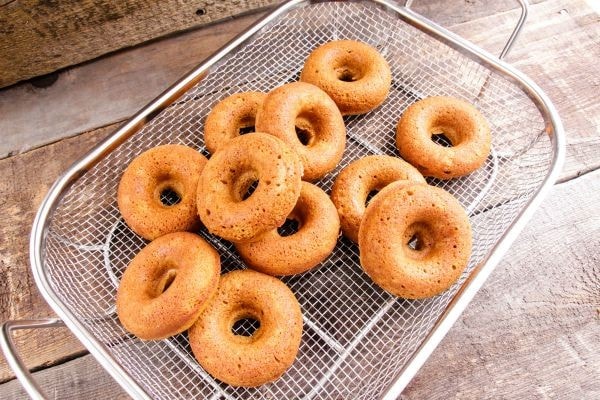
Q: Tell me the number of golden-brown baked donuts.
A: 11